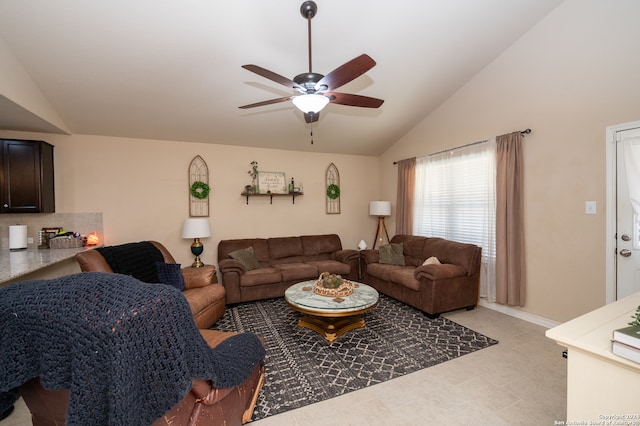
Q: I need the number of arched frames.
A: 2